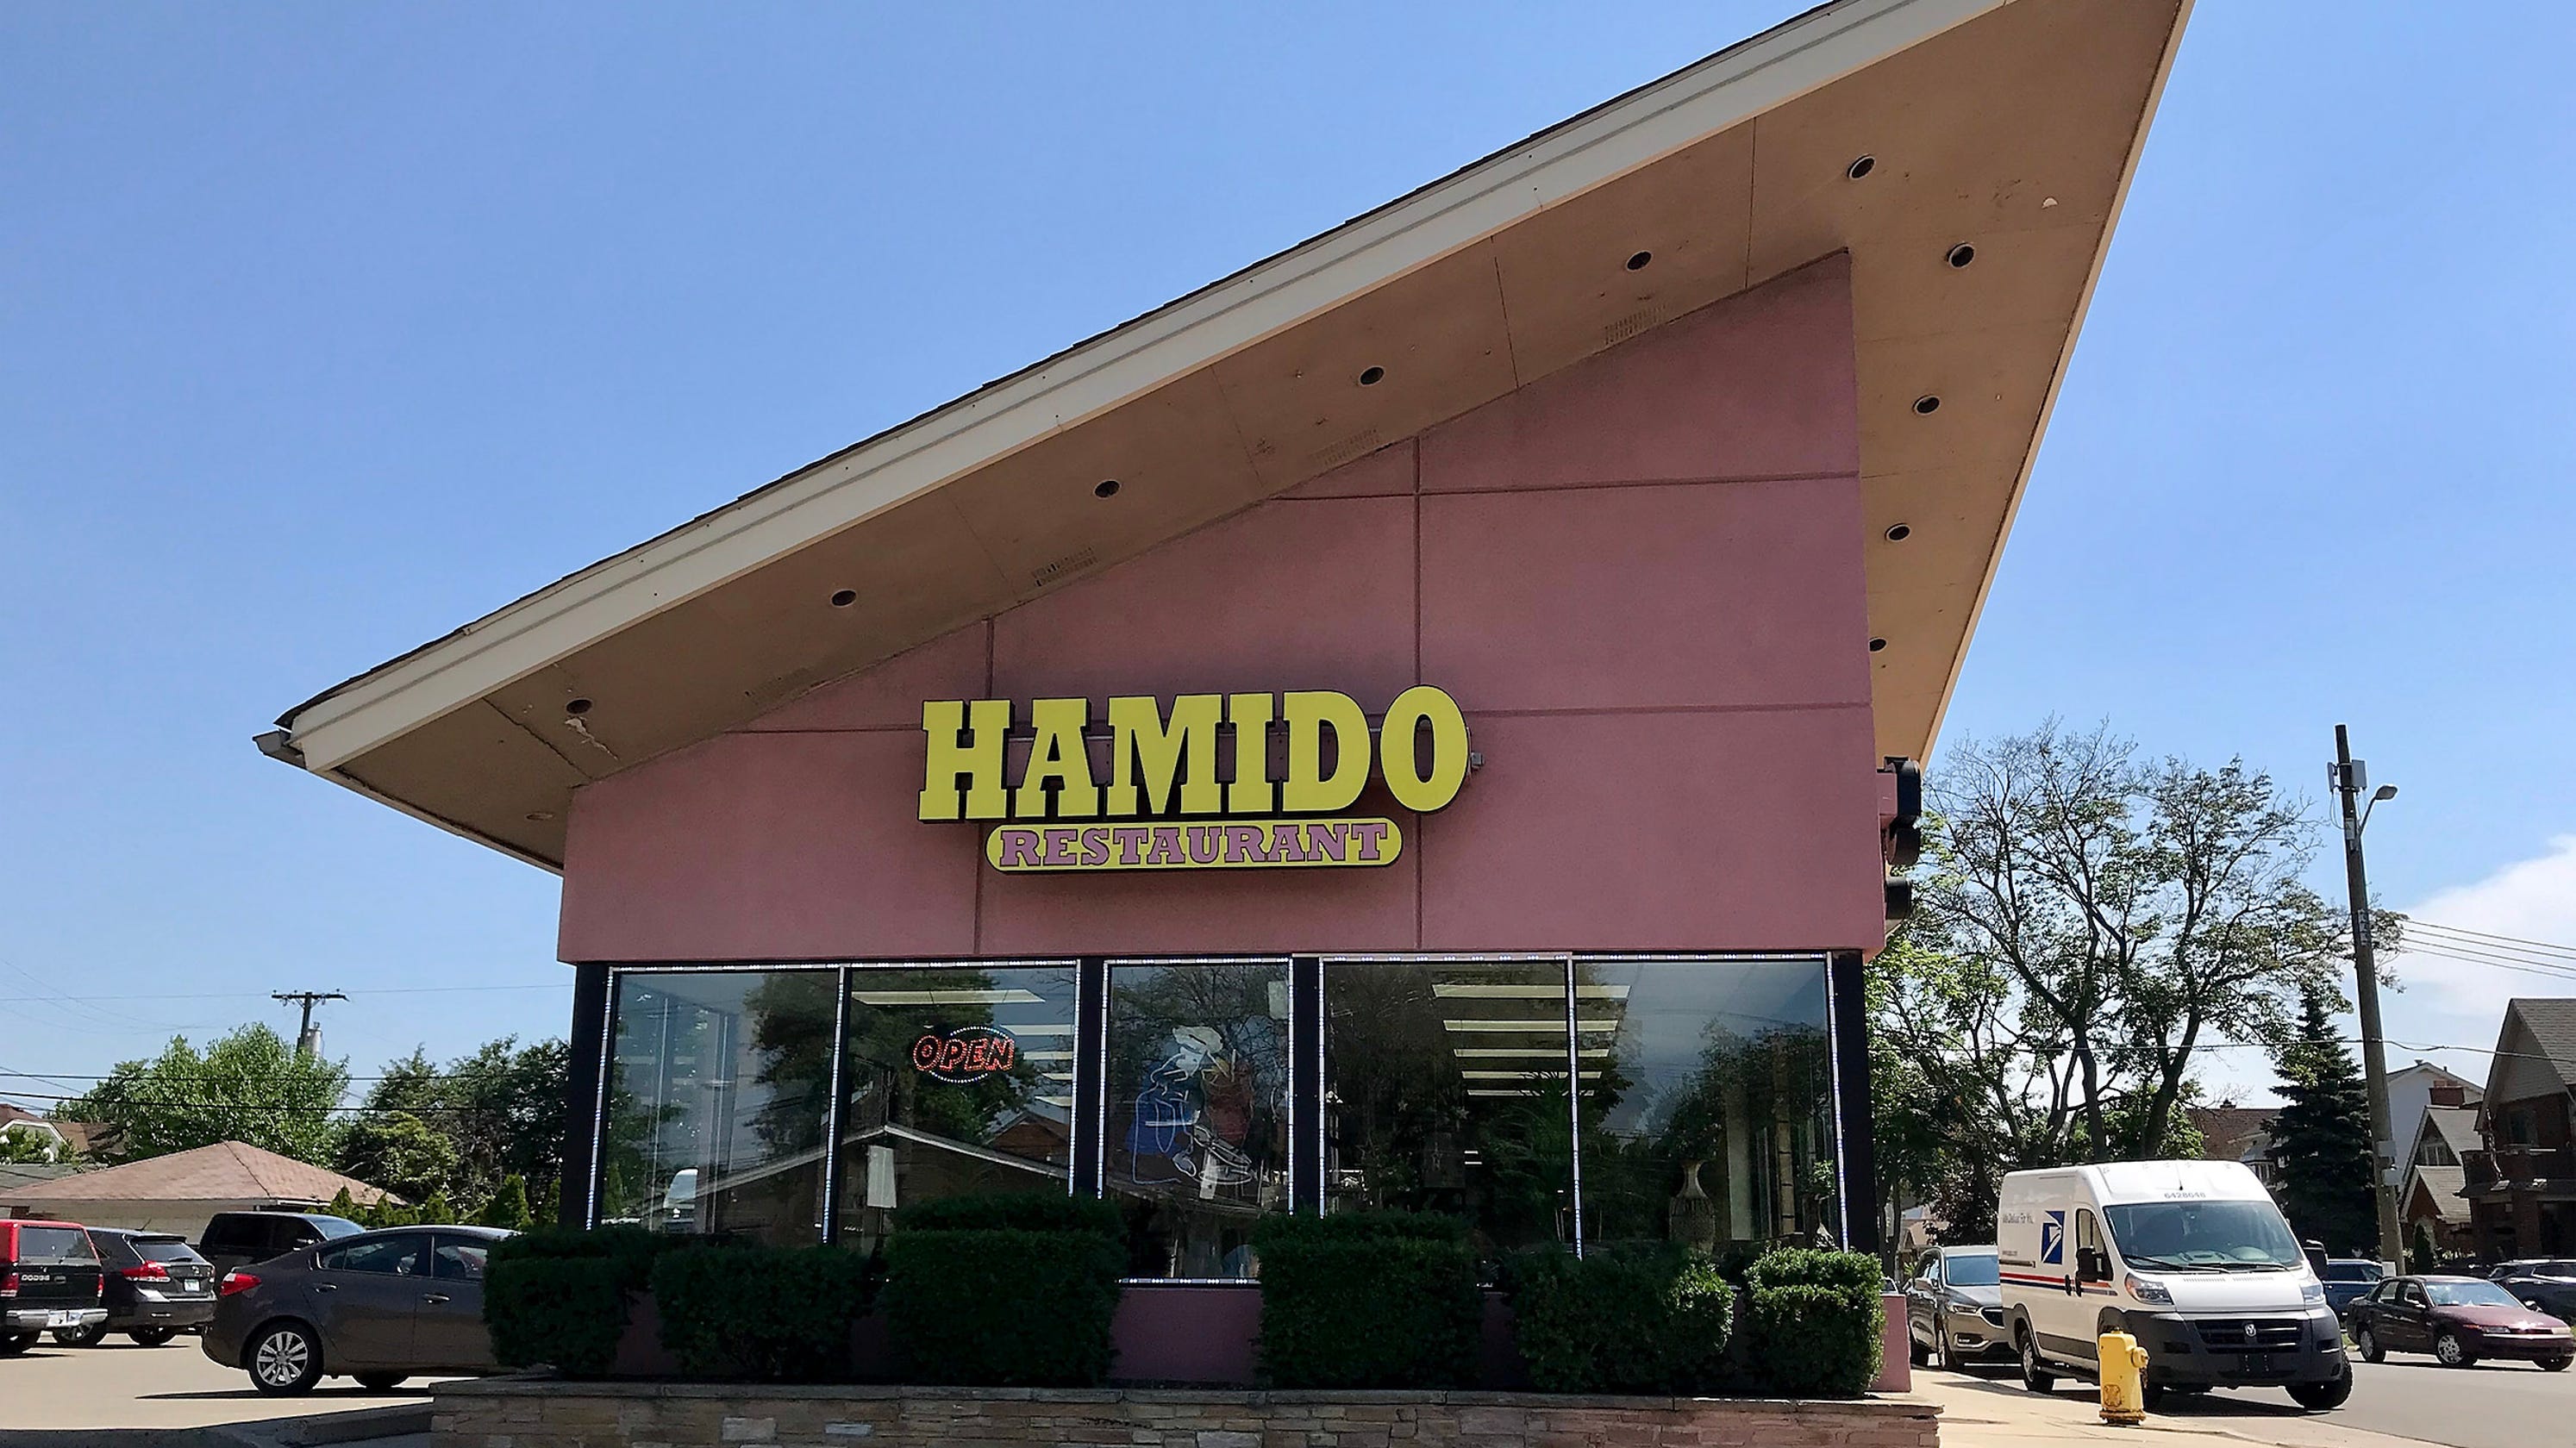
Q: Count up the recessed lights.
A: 11